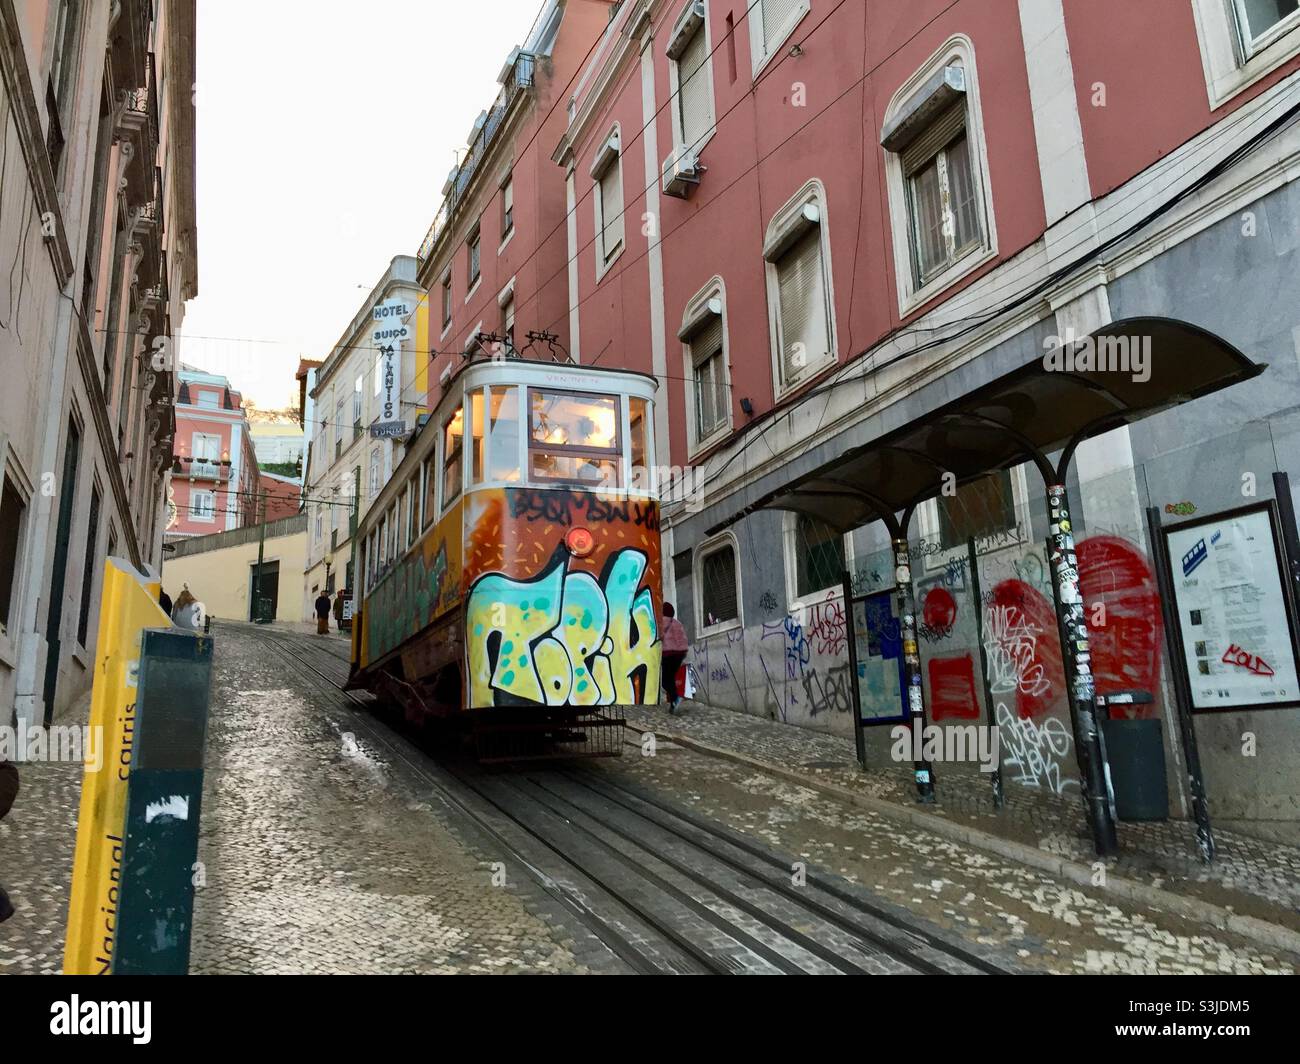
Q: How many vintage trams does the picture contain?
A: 1